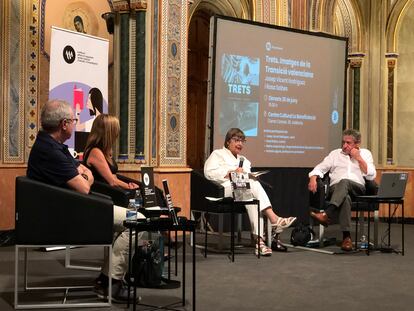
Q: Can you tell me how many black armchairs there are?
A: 4